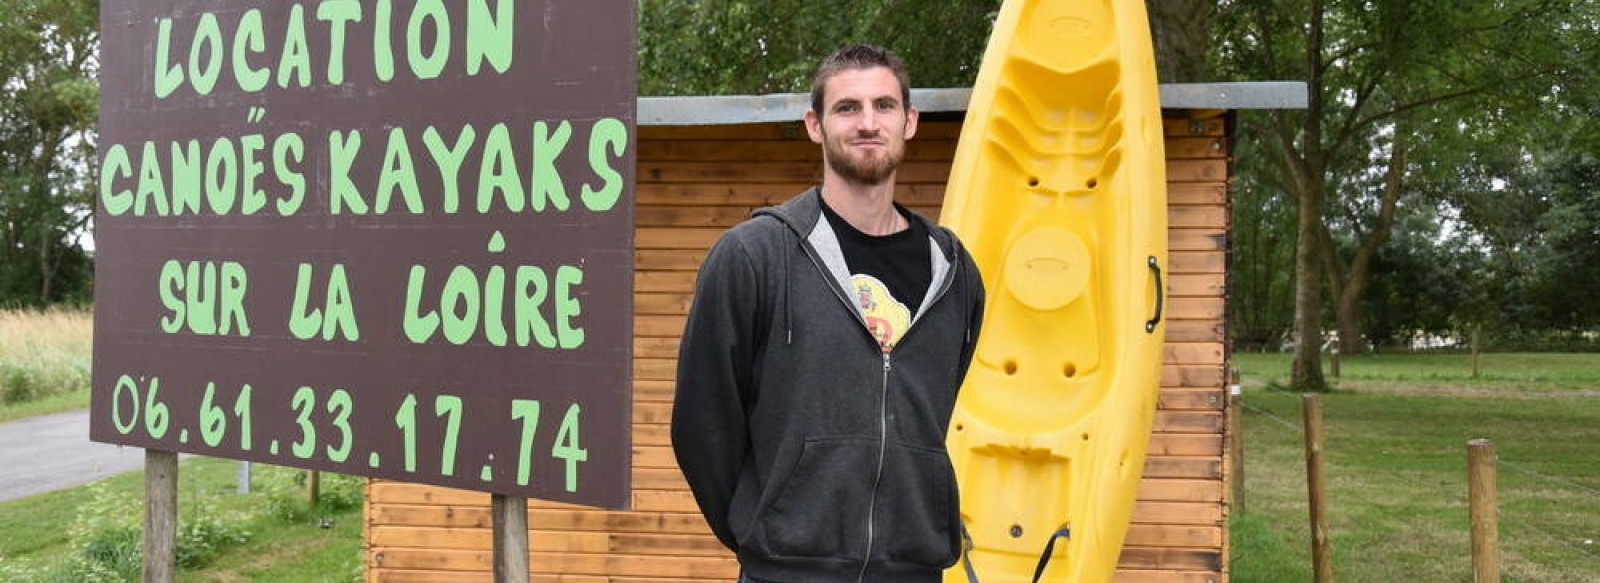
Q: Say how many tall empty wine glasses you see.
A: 0